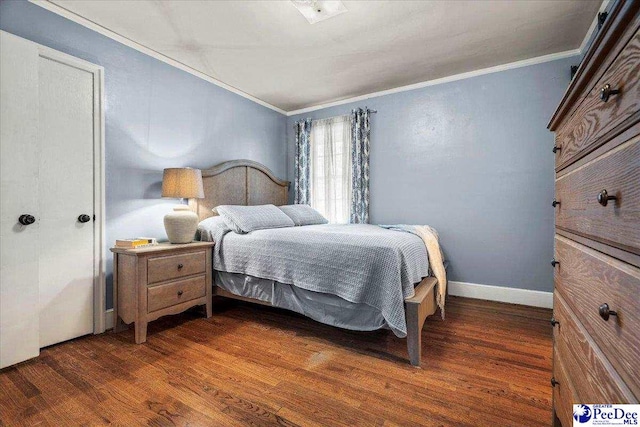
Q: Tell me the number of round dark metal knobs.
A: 12